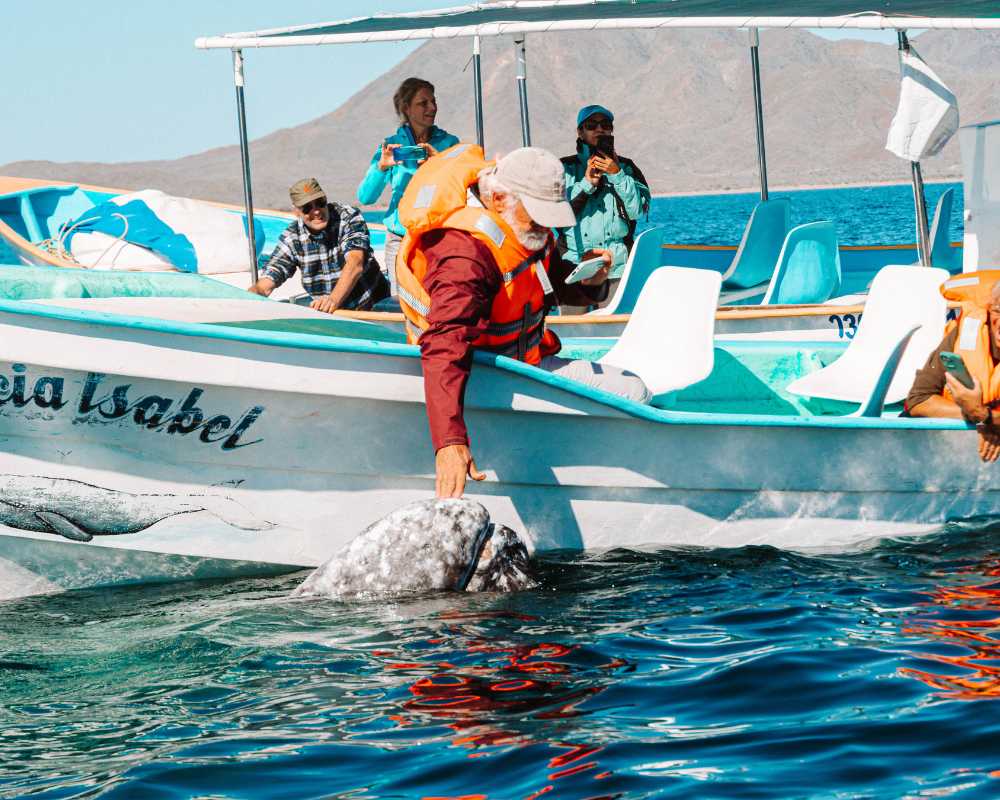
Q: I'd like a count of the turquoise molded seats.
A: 4